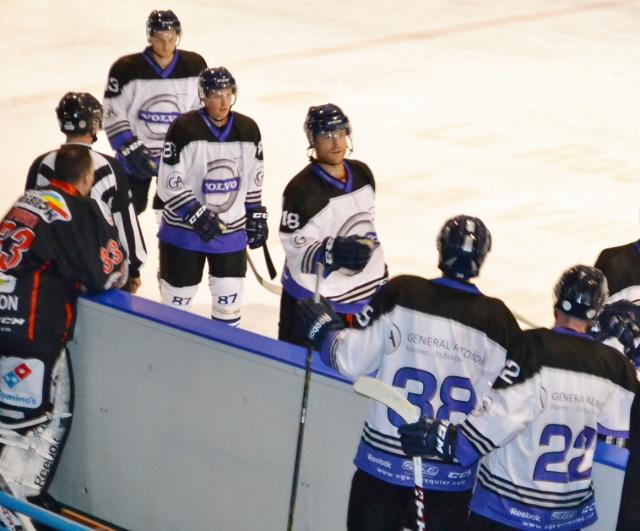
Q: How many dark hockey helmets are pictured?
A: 6